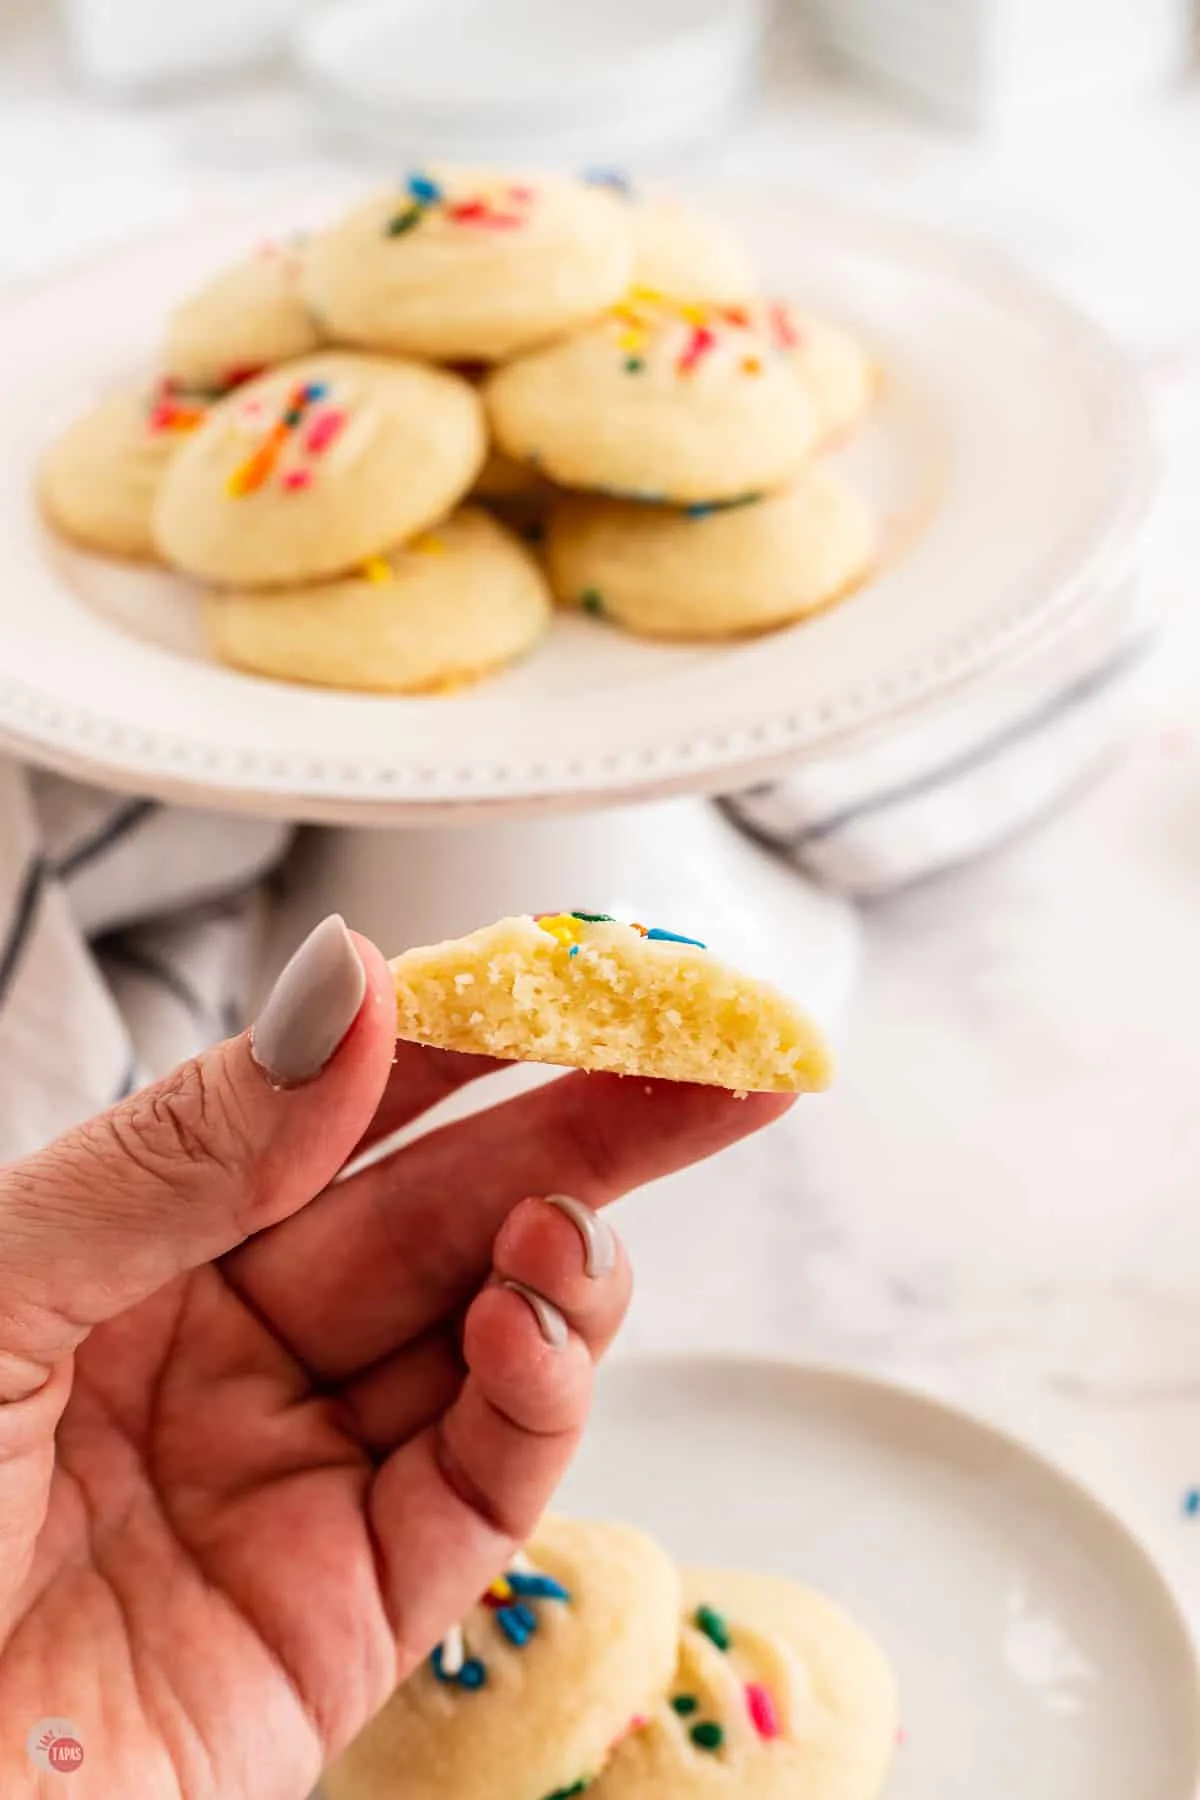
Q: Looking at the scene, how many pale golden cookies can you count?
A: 12